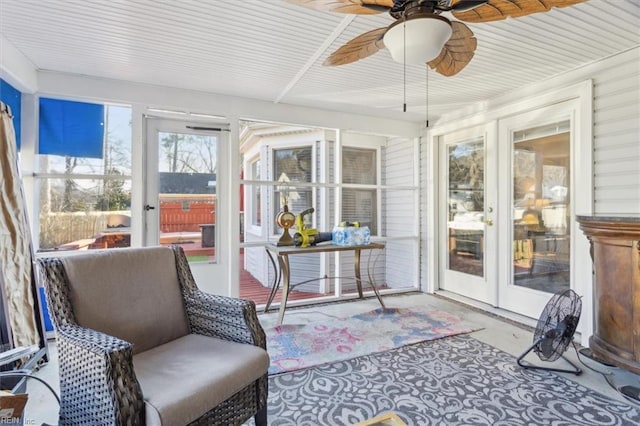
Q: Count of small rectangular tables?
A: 1